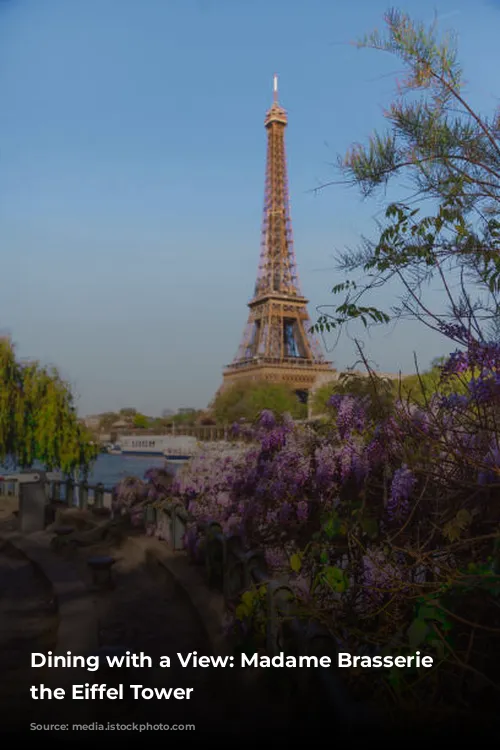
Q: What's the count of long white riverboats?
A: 1